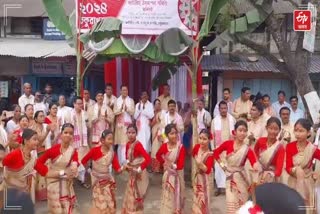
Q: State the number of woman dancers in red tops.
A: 9